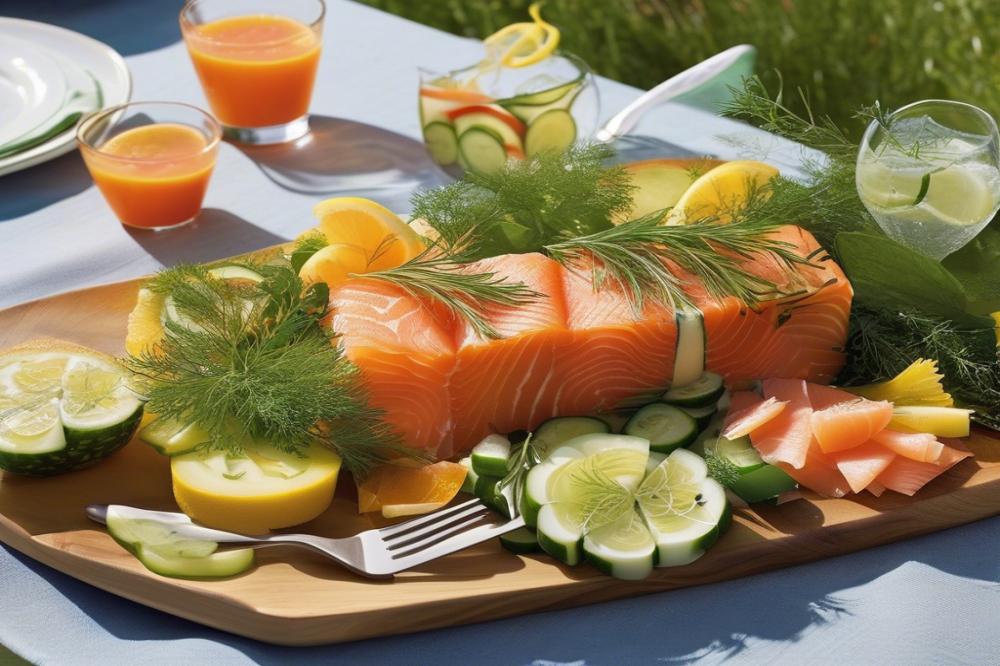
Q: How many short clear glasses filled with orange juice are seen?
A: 2